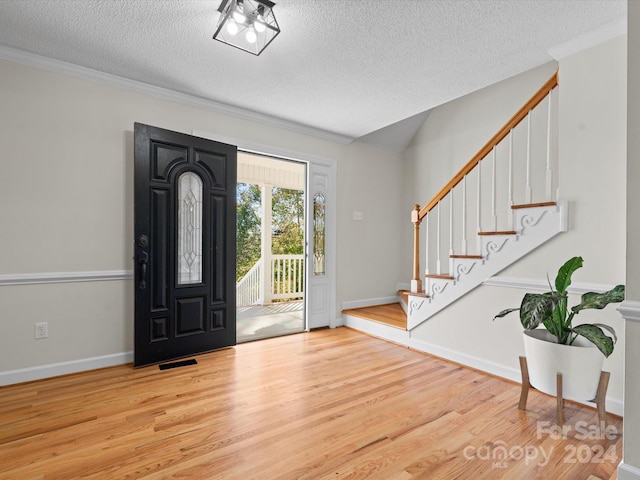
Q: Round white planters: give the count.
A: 1